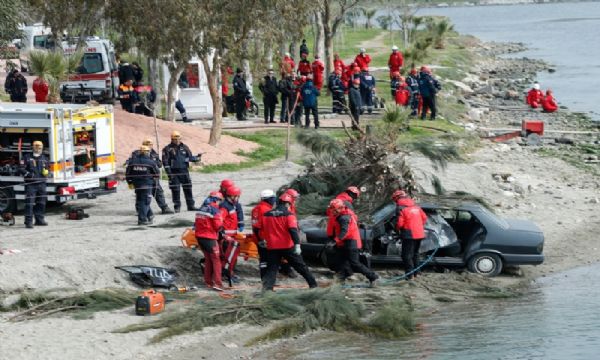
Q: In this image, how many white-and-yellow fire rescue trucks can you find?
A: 1